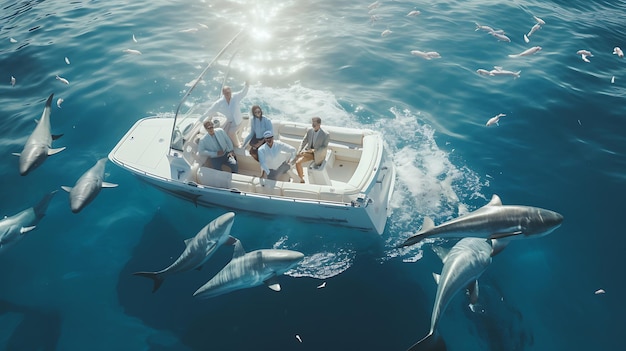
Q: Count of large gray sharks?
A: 7